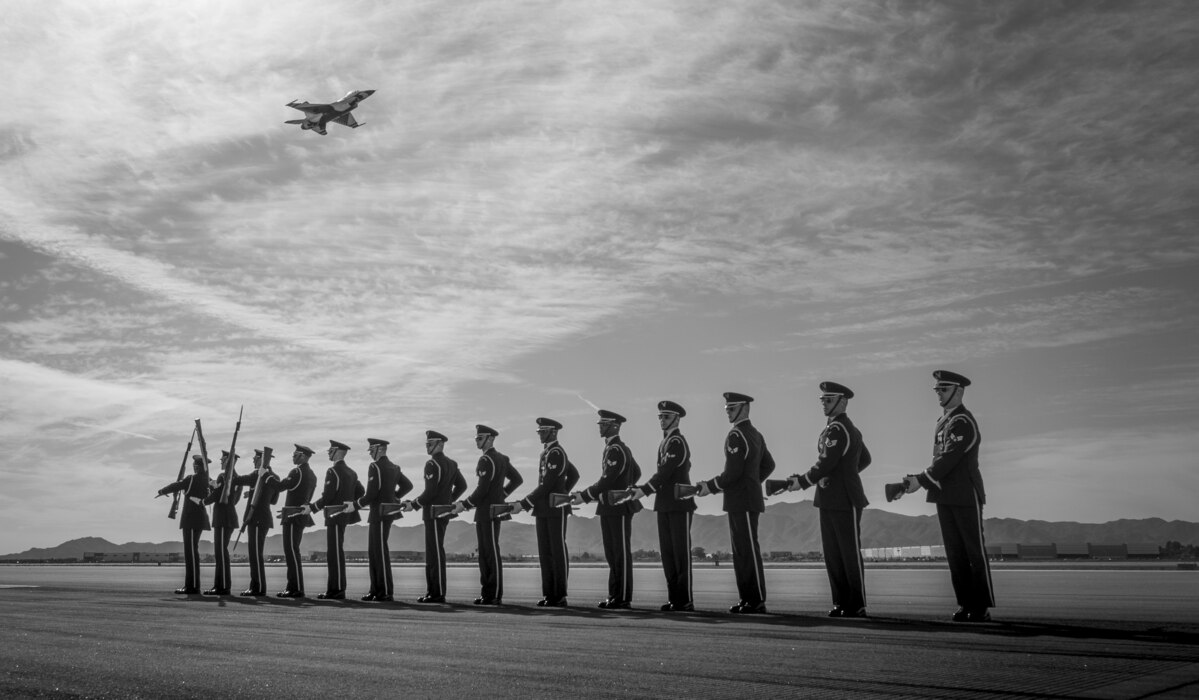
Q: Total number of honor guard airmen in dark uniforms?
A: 14